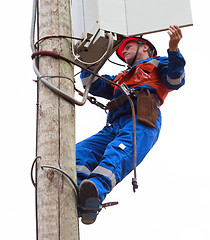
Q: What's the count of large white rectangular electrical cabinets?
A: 1